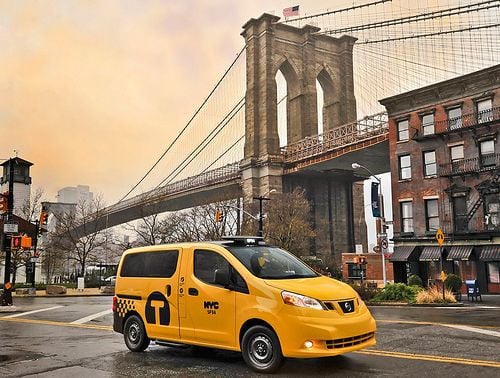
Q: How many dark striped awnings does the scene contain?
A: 4